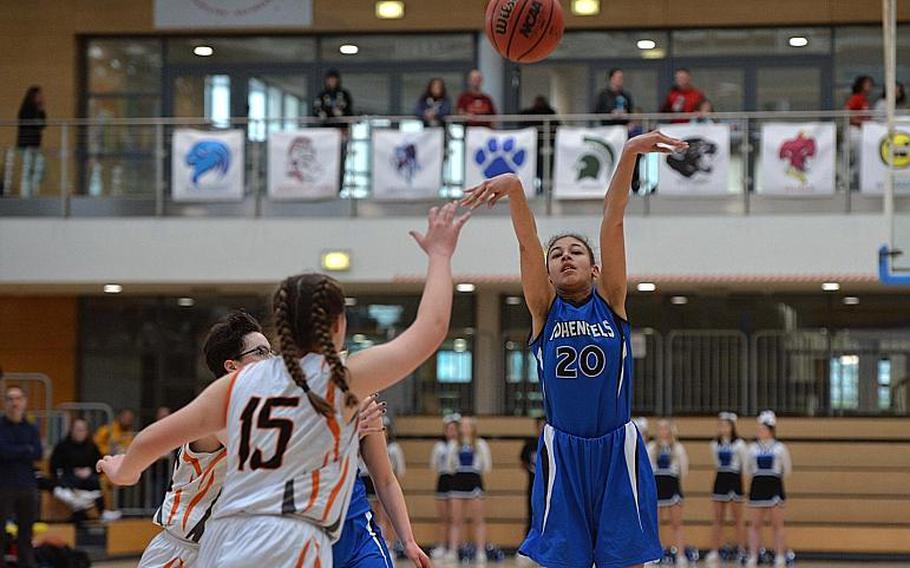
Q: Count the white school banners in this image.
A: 8